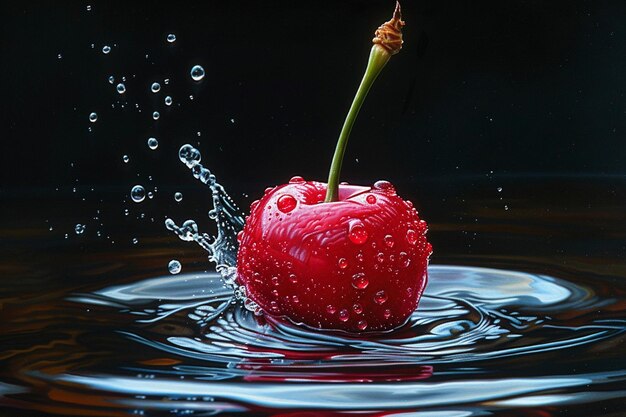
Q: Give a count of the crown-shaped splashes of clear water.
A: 1